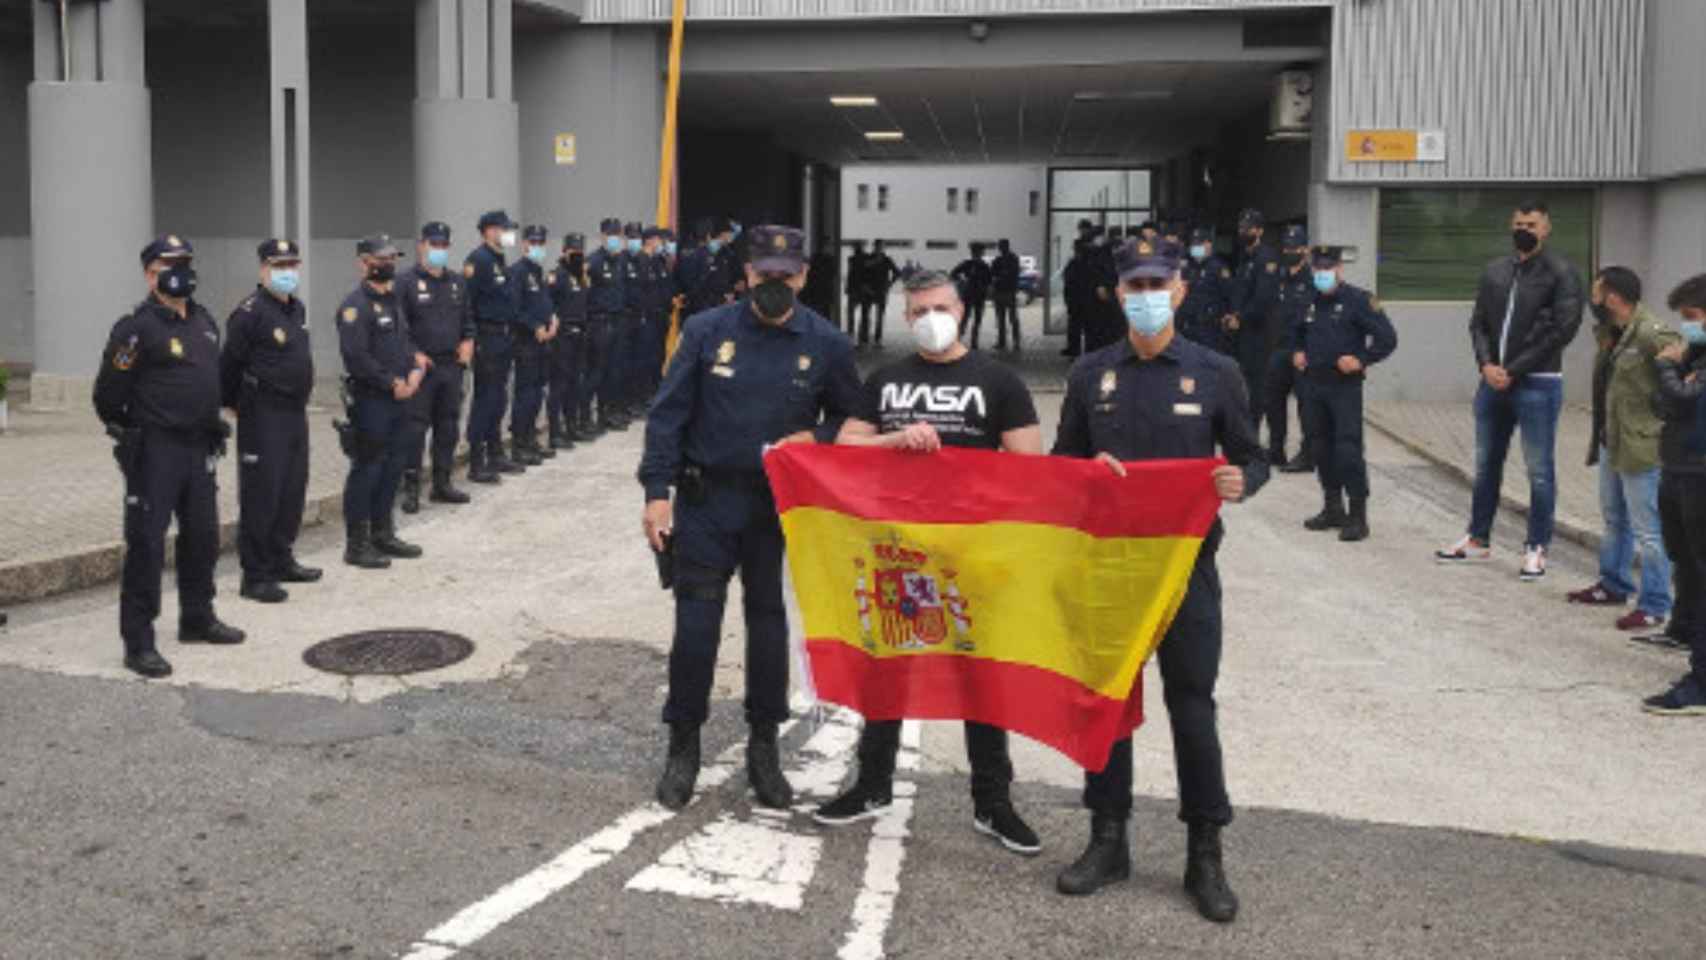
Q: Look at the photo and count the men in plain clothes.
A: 4